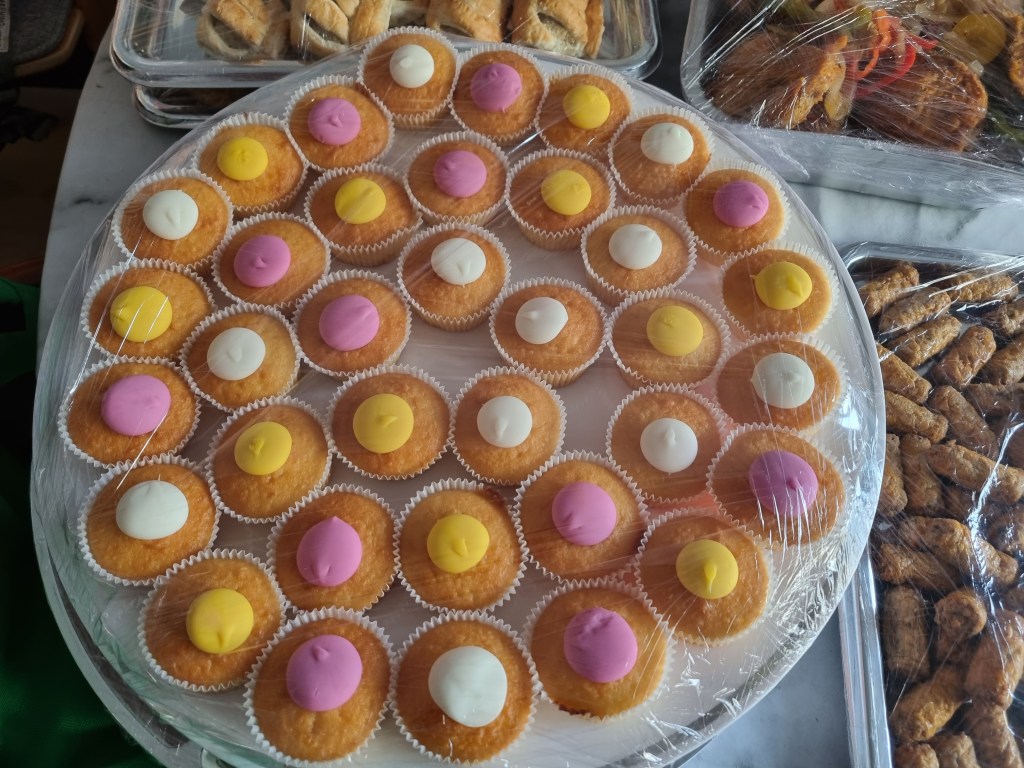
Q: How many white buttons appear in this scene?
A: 12